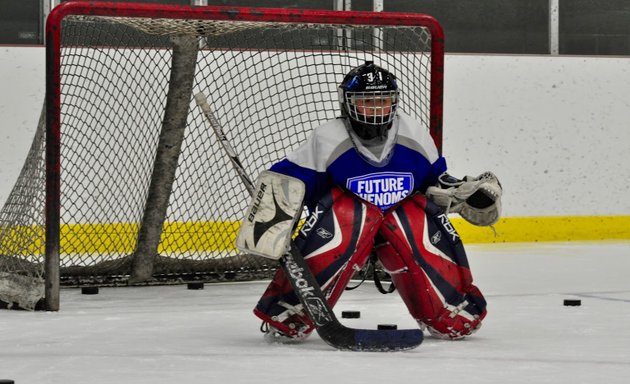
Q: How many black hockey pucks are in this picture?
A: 6